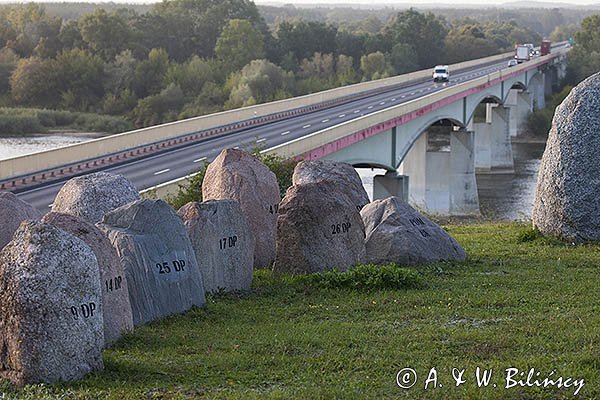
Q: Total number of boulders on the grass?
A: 11